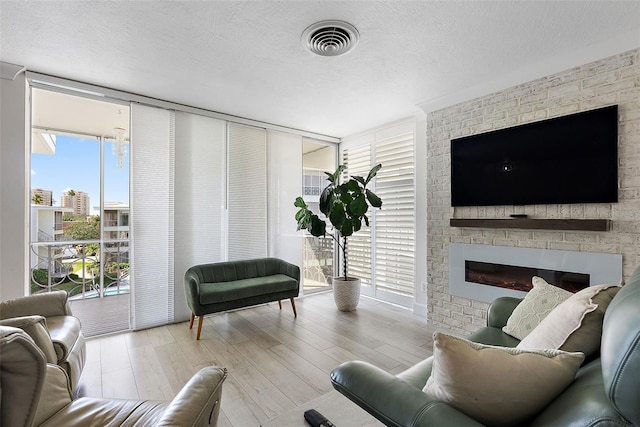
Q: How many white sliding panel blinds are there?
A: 4